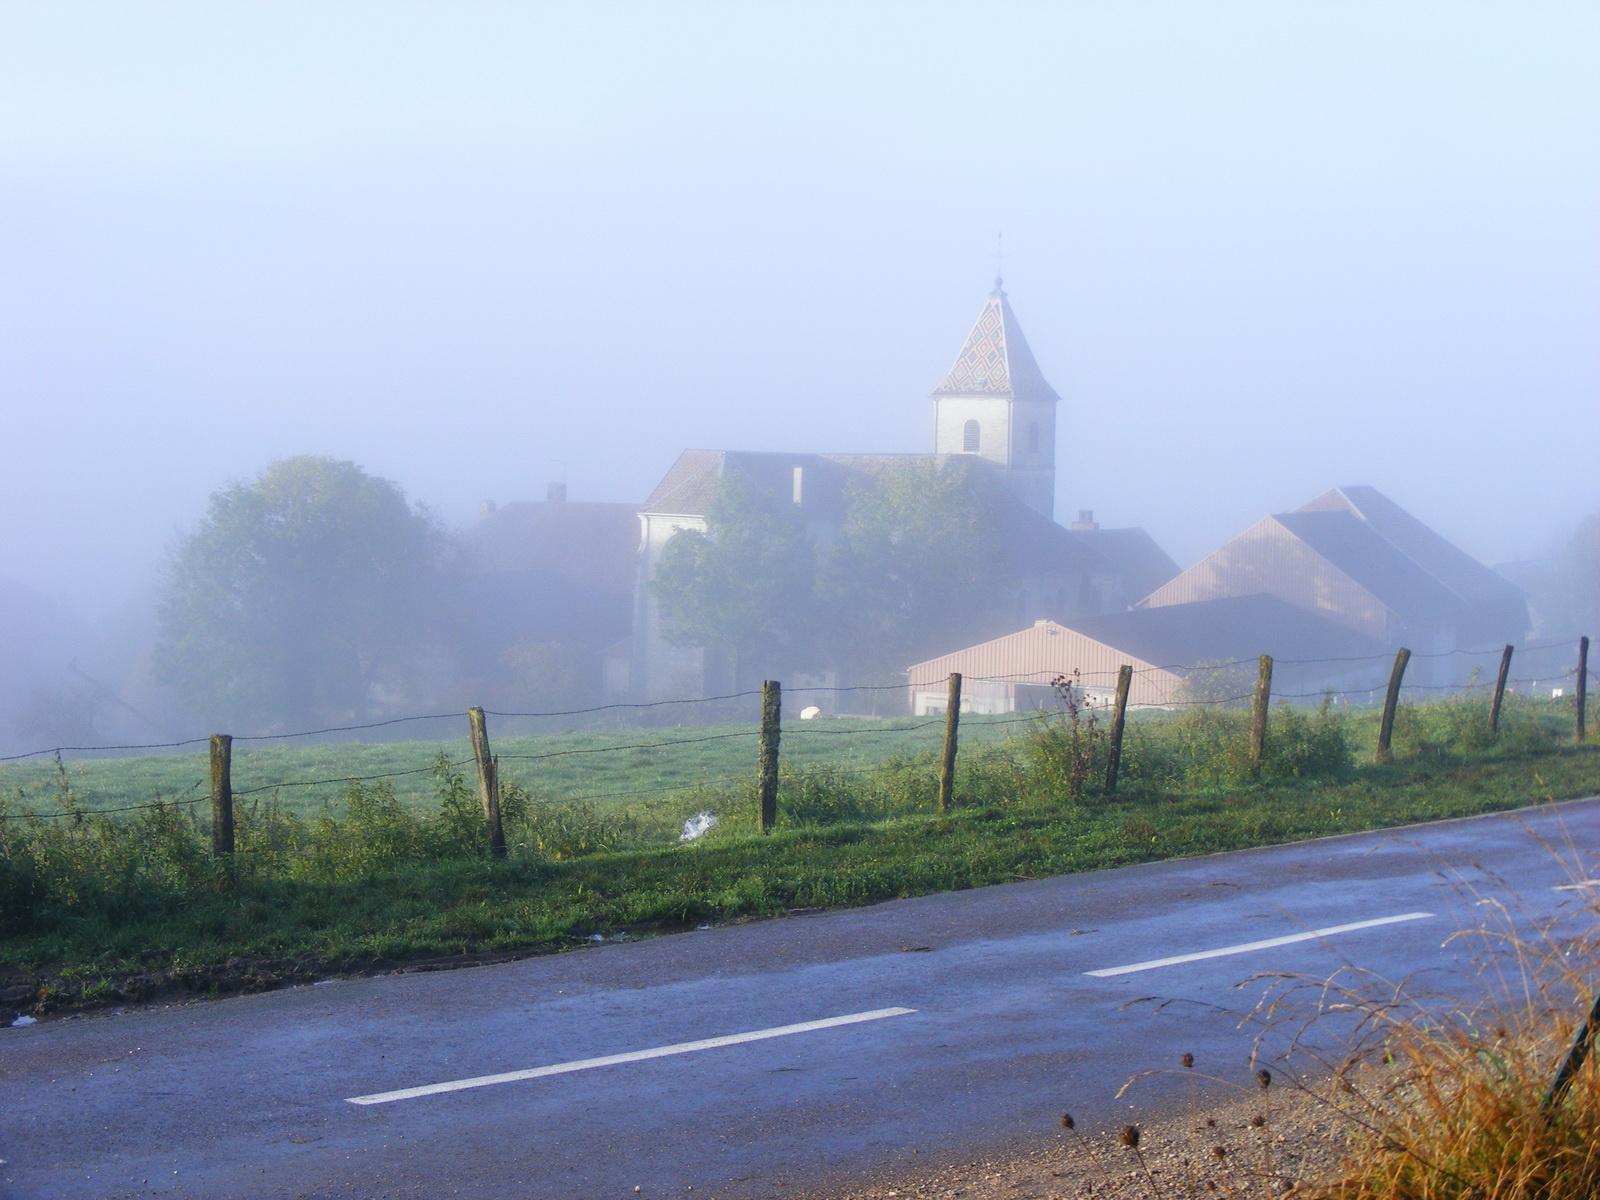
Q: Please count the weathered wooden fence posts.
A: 9